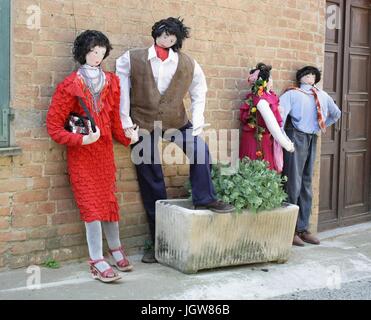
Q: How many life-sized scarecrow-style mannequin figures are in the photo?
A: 4